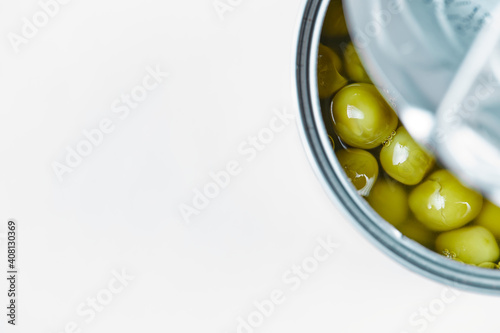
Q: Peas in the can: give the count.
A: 11